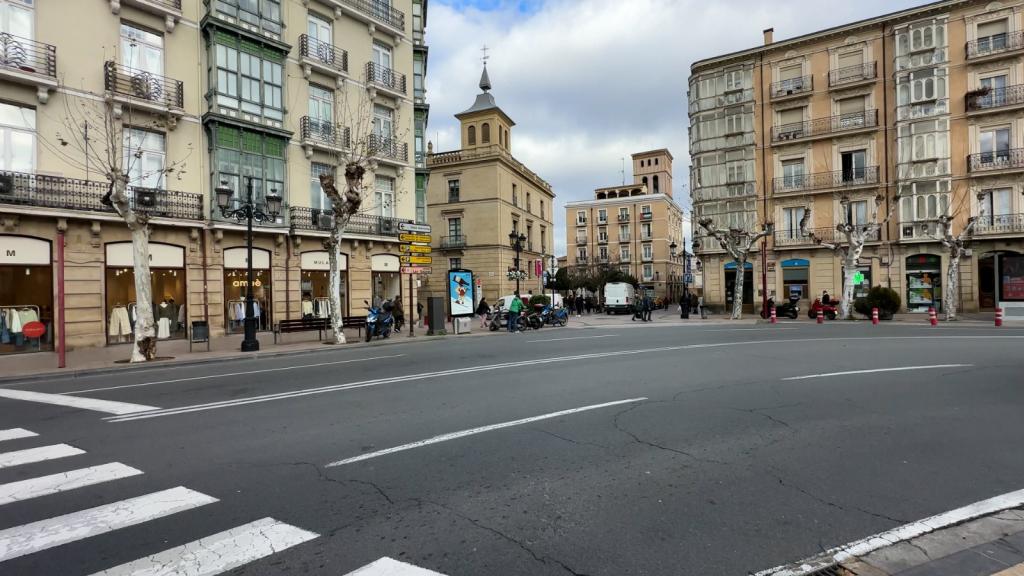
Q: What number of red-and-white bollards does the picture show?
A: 5